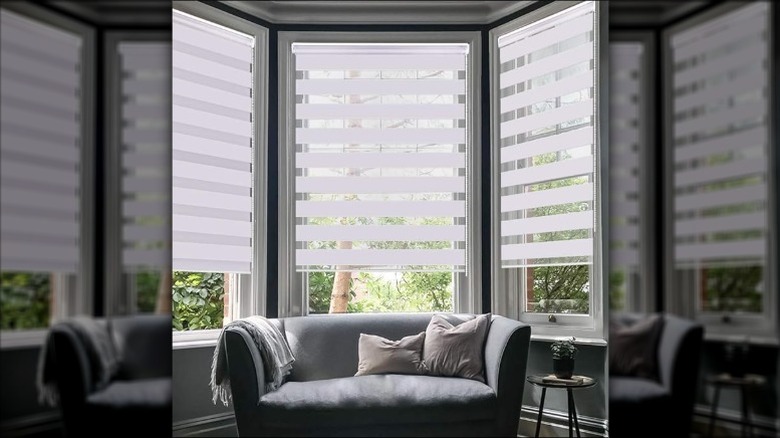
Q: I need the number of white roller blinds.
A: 3